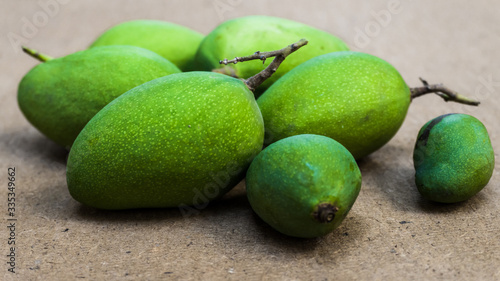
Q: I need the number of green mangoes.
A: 7